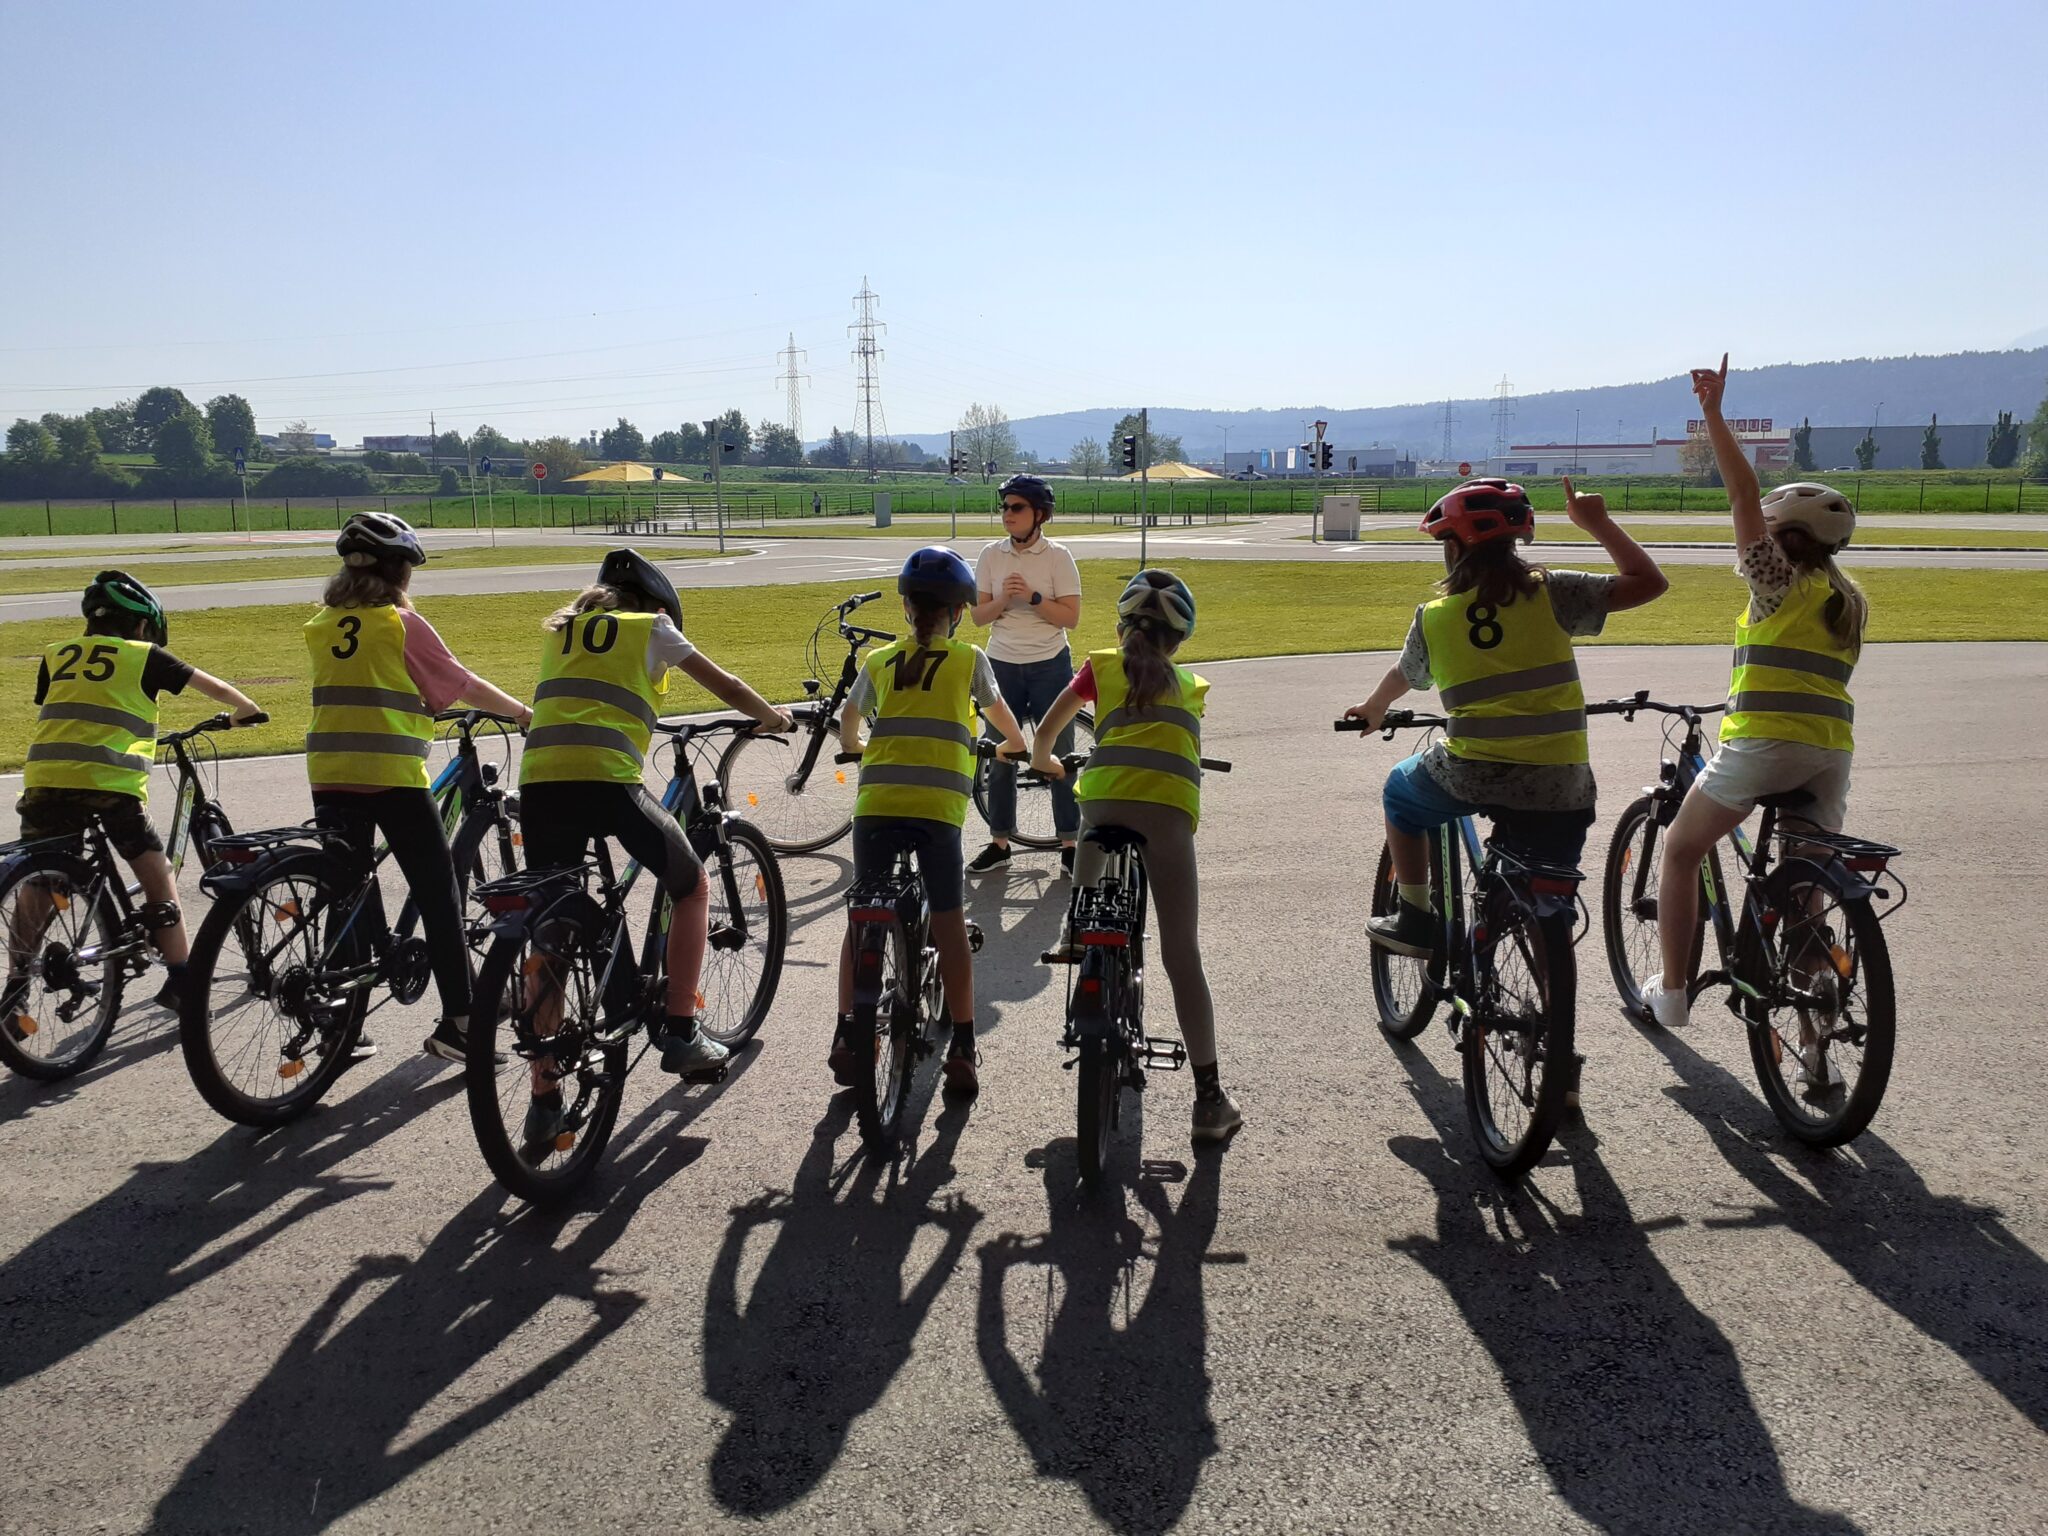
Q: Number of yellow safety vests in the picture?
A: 7